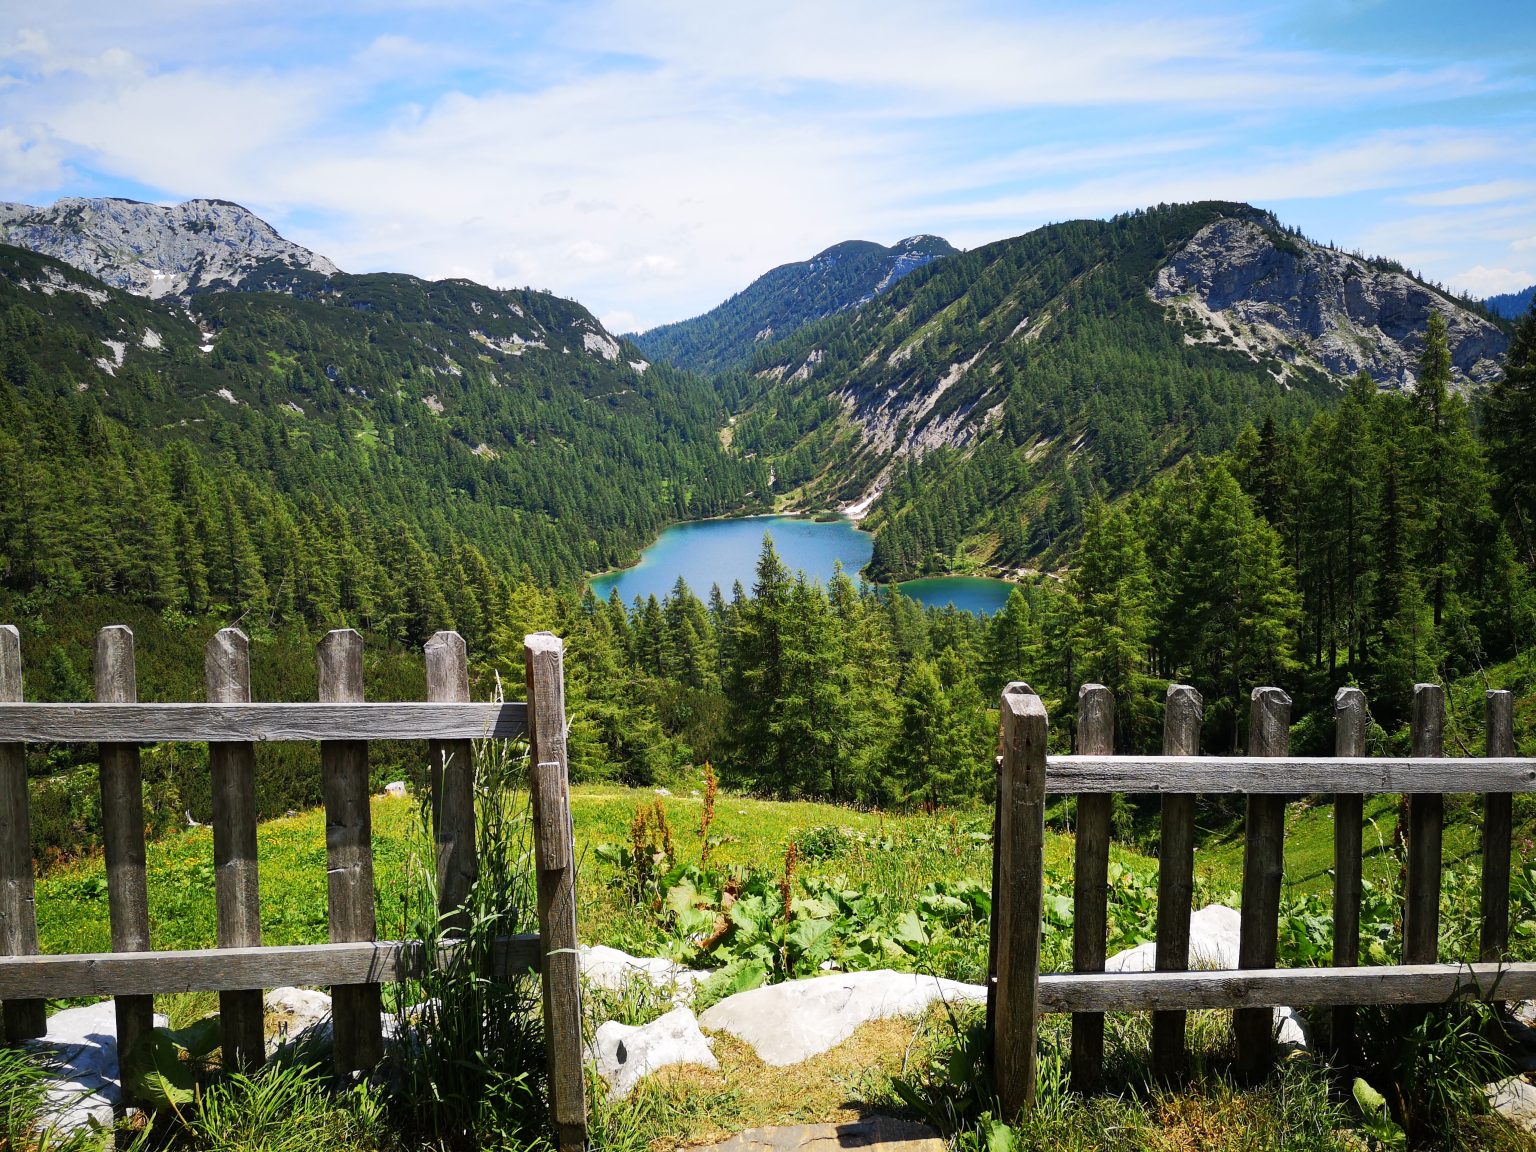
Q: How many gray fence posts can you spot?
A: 13